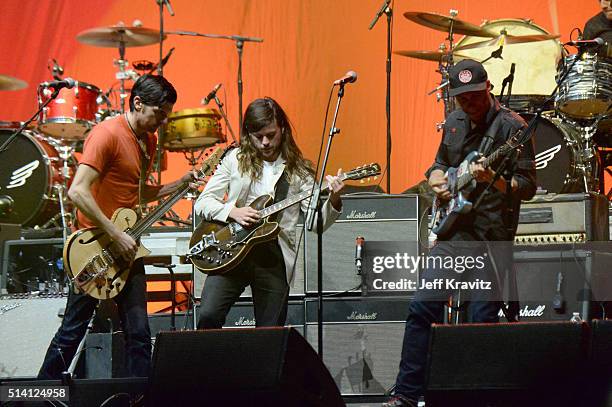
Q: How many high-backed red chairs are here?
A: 0